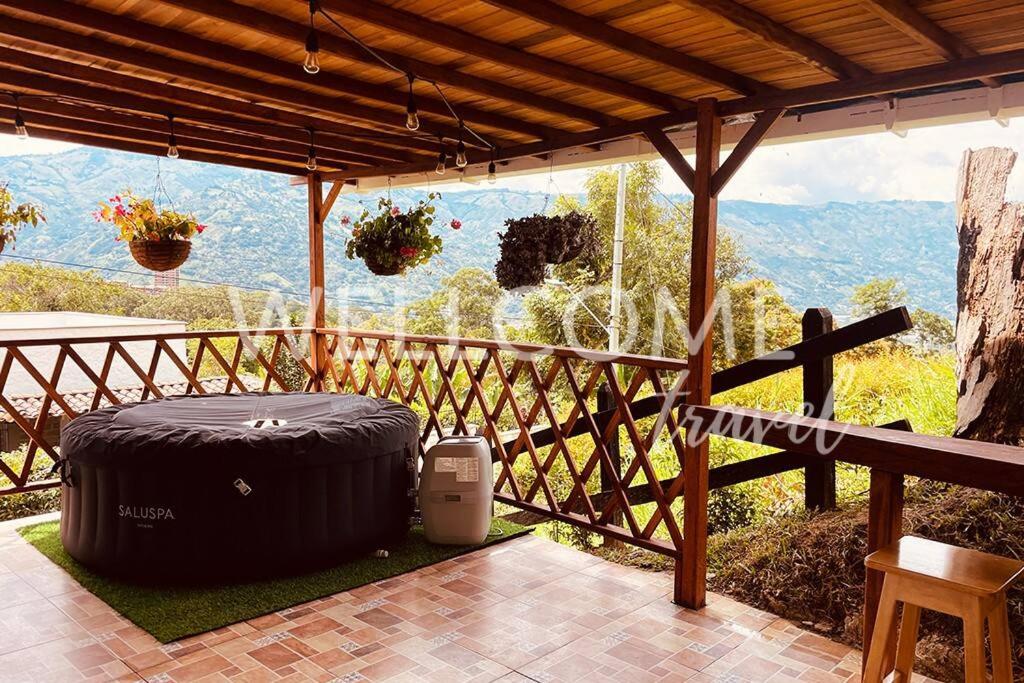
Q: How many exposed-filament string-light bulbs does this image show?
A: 8